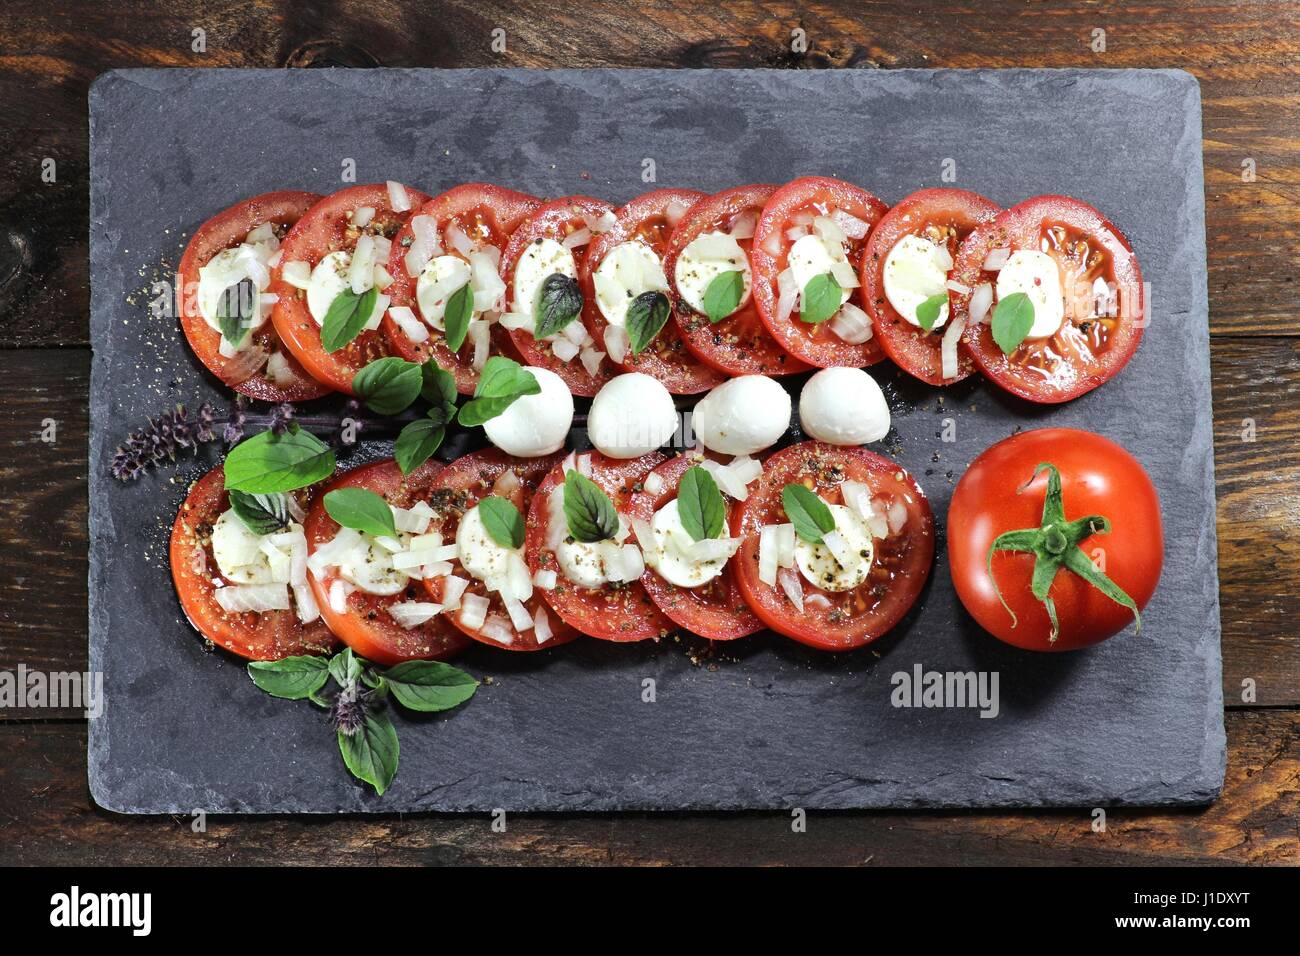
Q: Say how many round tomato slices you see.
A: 15